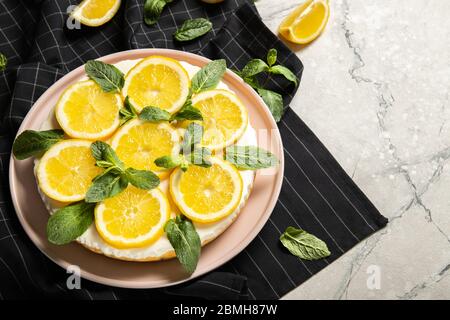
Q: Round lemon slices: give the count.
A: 7